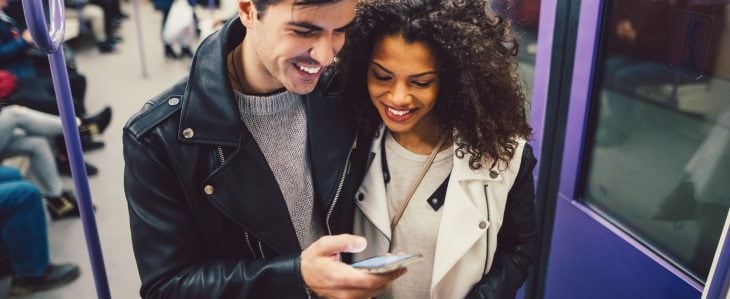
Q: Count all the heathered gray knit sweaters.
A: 1